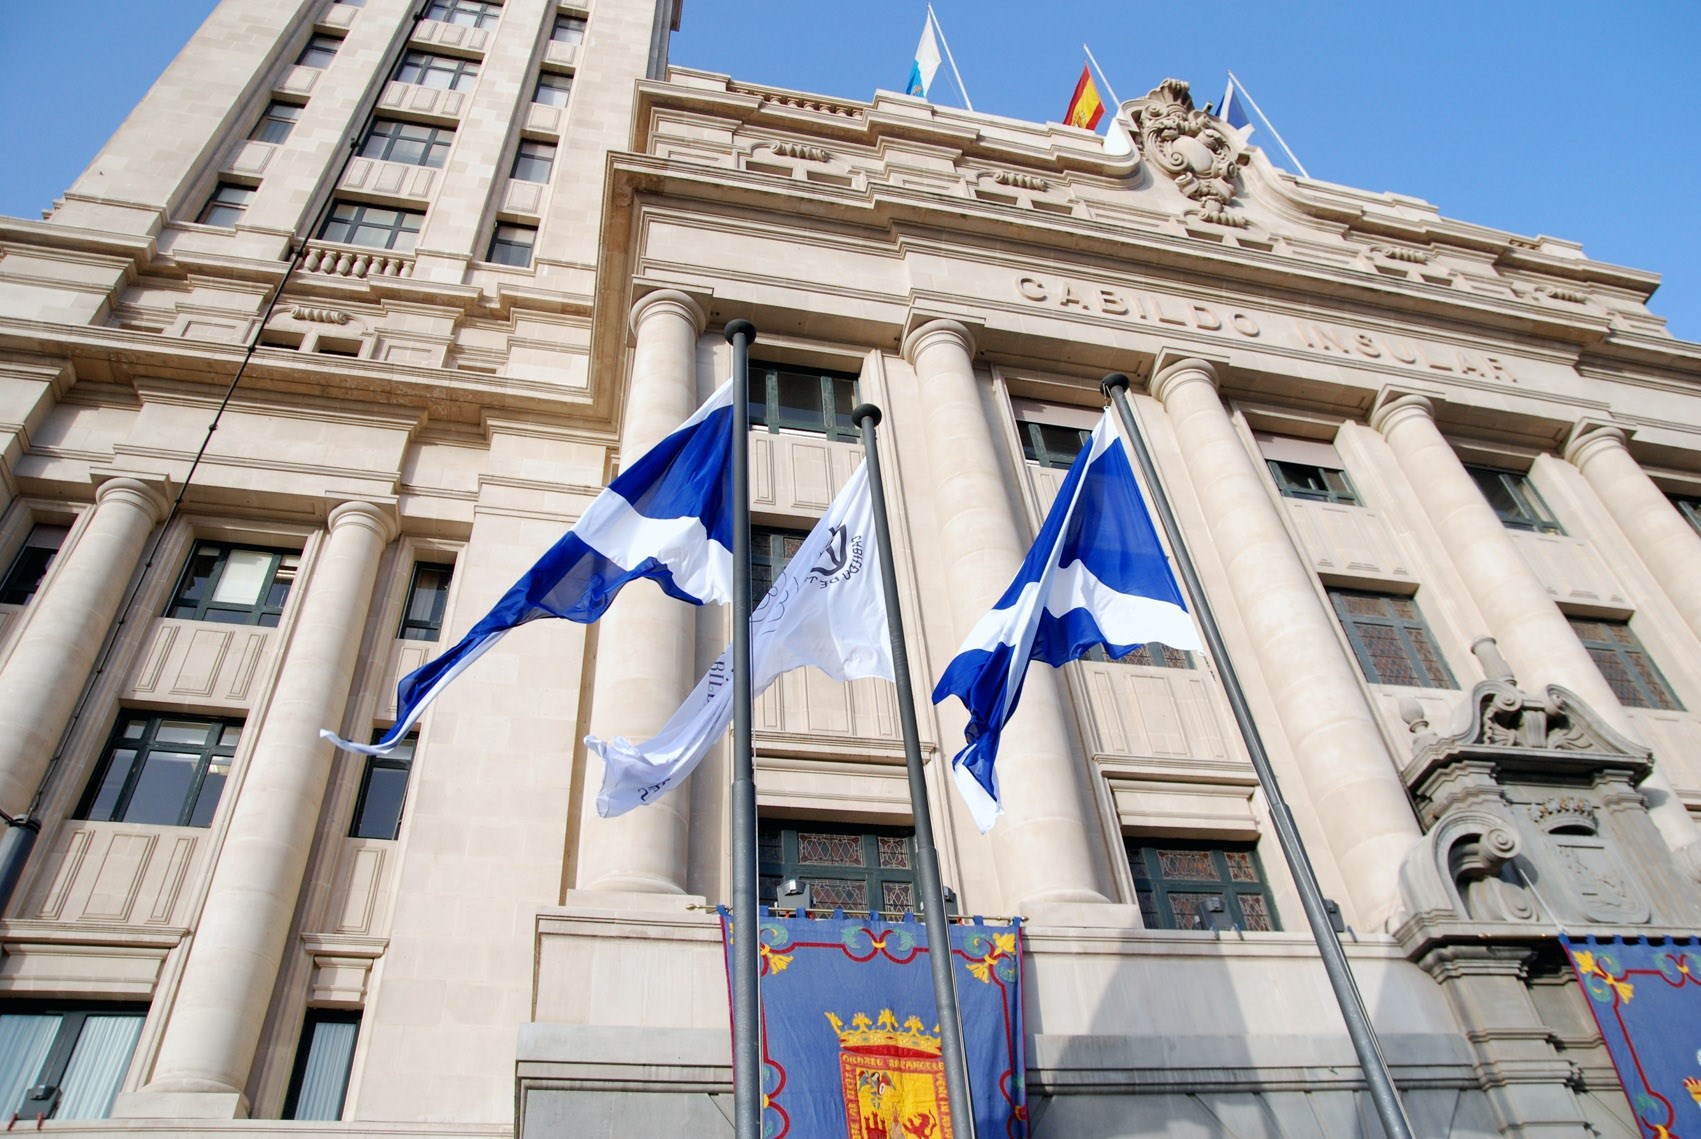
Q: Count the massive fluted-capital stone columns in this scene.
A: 7